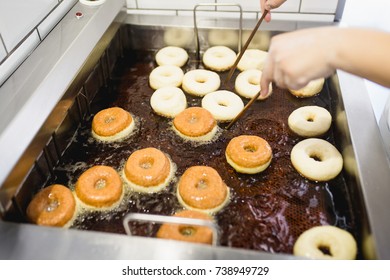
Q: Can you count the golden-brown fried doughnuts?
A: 8